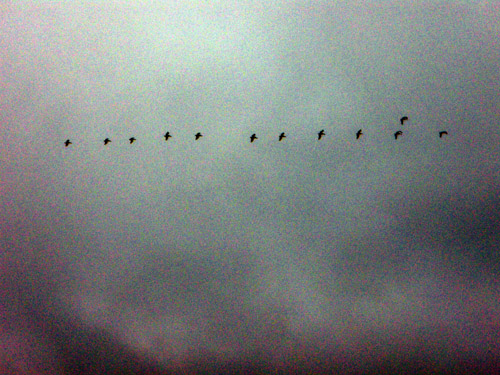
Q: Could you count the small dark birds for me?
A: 12